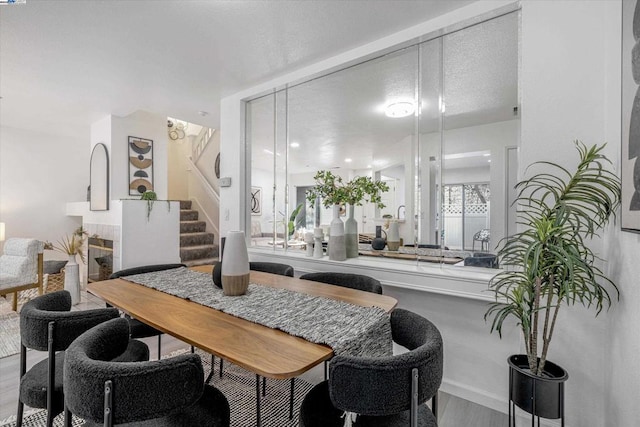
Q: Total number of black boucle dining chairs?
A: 6